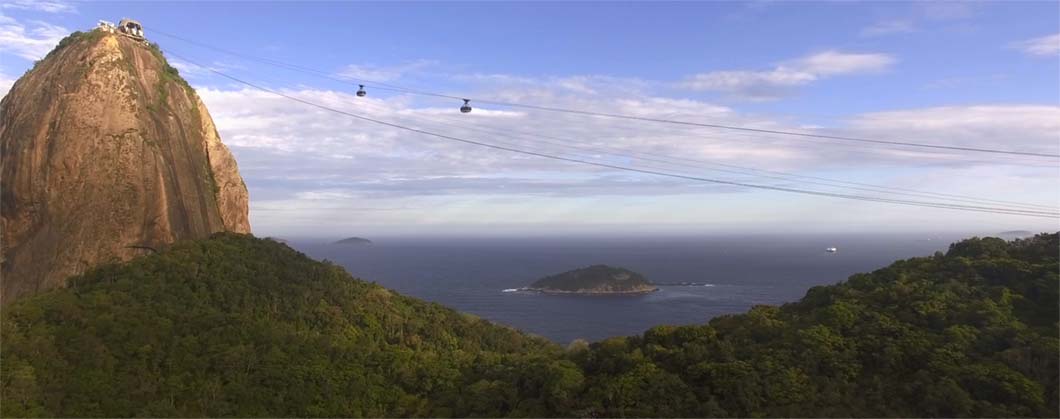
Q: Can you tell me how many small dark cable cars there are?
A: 2